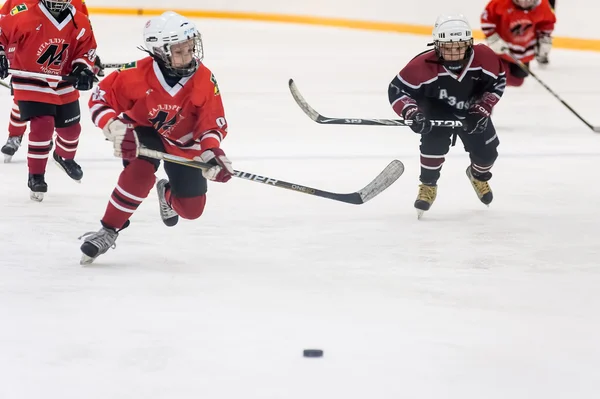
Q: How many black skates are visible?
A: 2